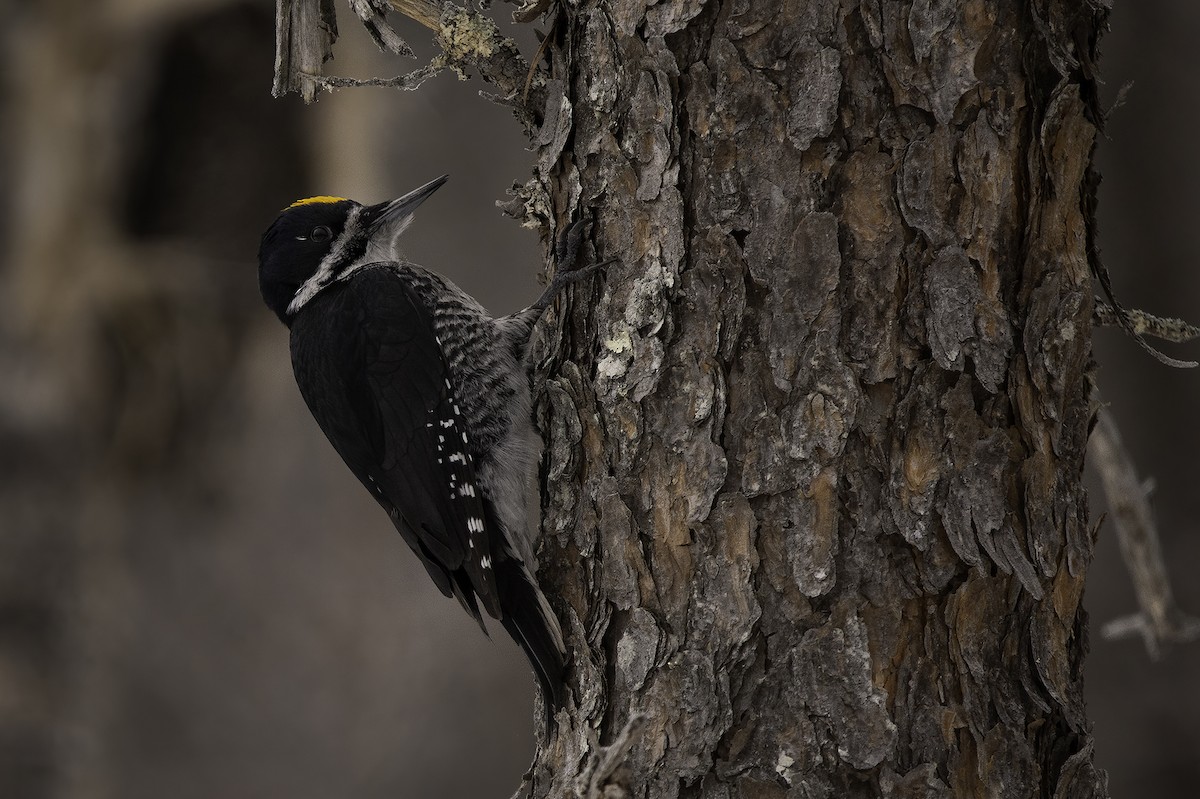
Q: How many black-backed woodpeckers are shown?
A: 1